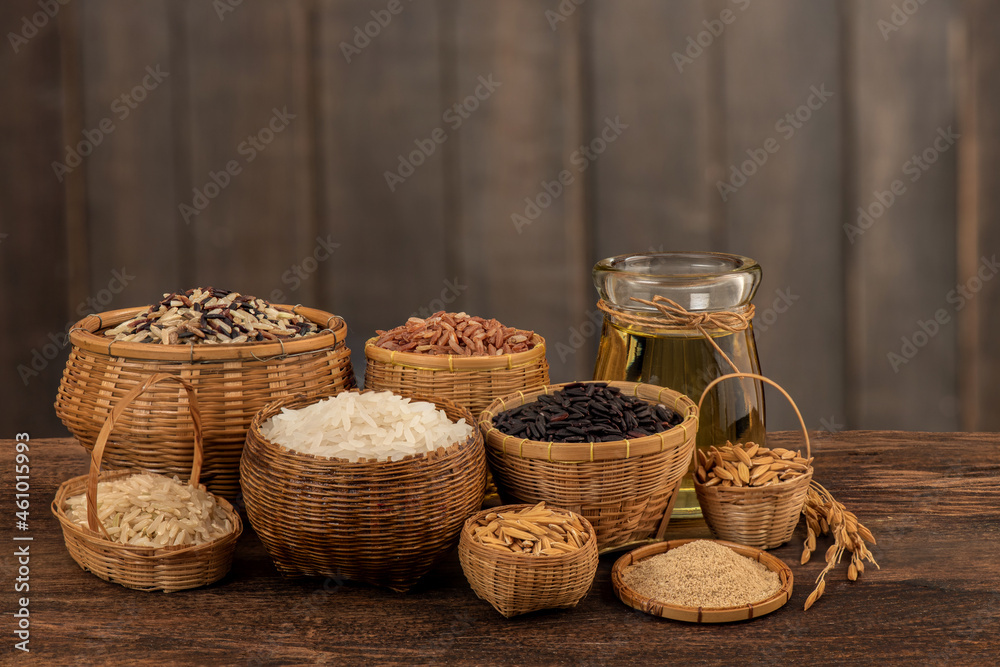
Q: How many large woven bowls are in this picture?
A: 4